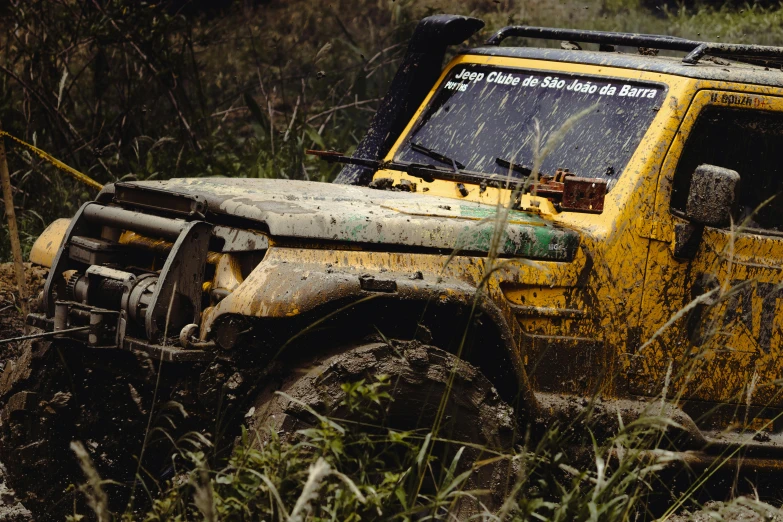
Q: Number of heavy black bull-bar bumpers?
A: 1